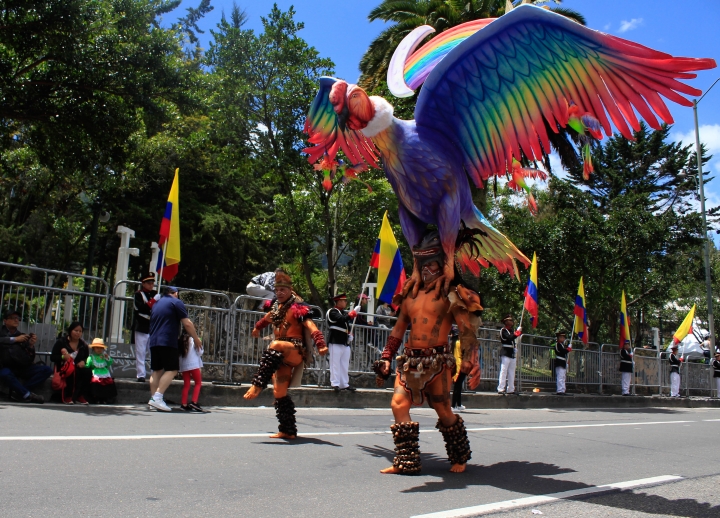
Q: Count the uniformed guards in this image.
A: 7